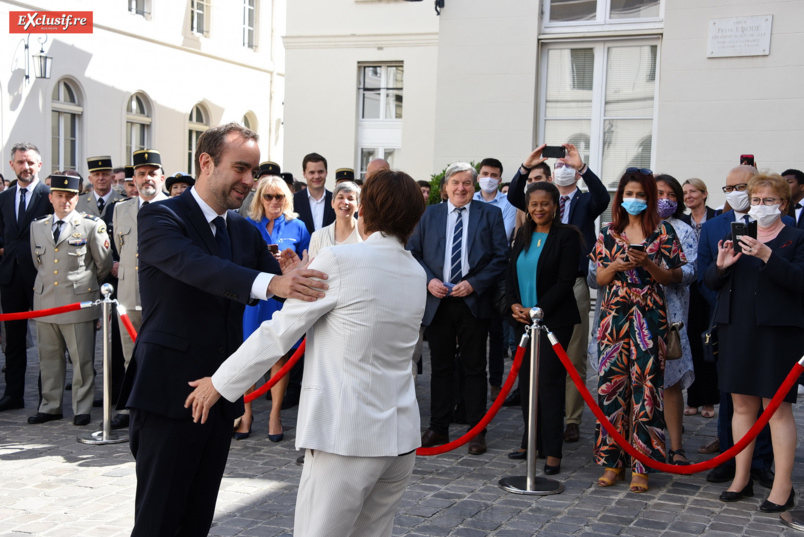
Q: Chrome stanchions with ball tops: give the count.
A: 2